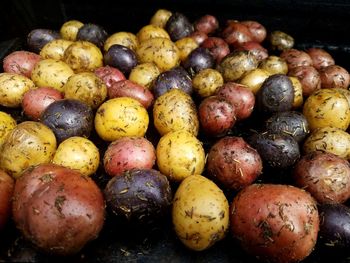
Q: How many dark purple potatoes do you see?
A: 12